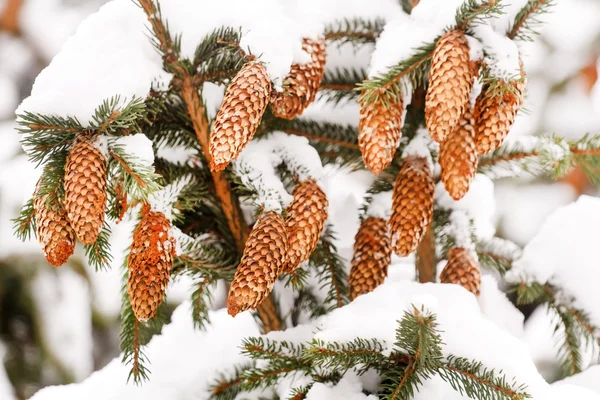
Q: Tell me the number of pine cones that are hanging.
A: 14